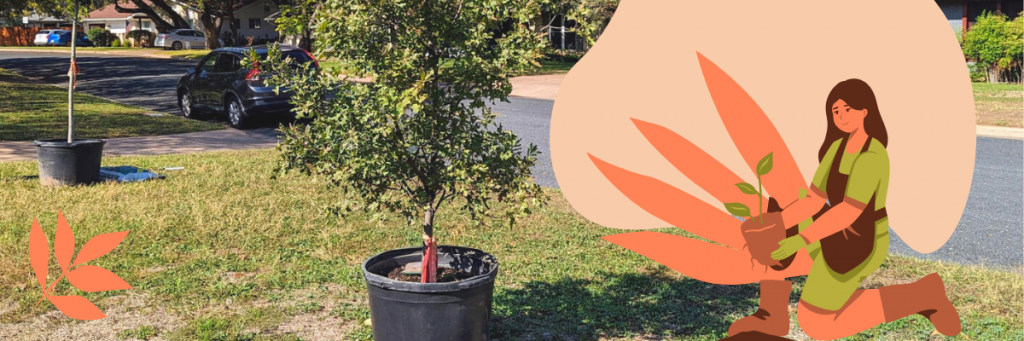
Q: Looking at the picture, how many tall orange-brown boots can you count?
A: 2